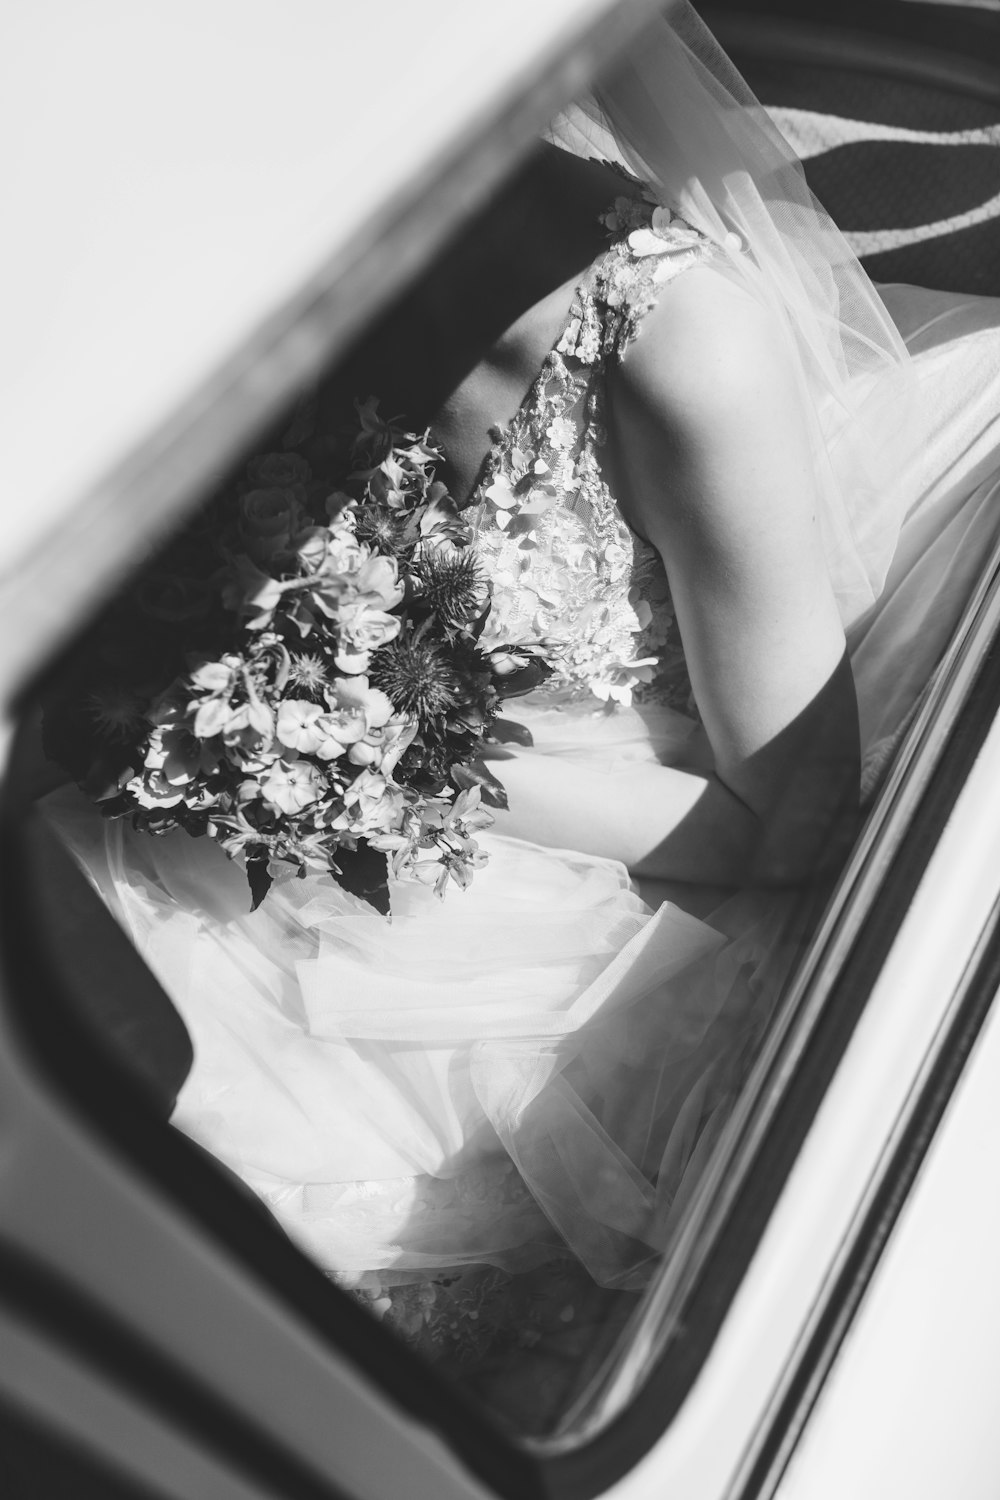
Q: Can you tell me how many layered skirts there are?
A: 1